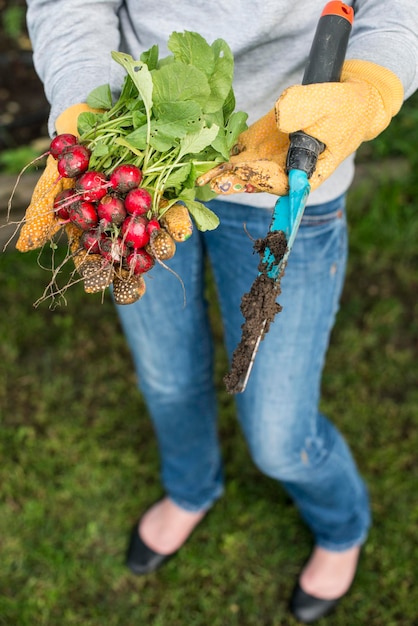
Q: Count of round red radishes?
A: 13